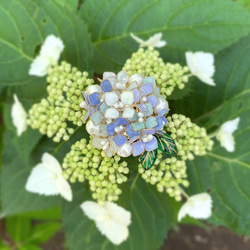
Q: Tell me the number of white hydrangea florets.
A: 8